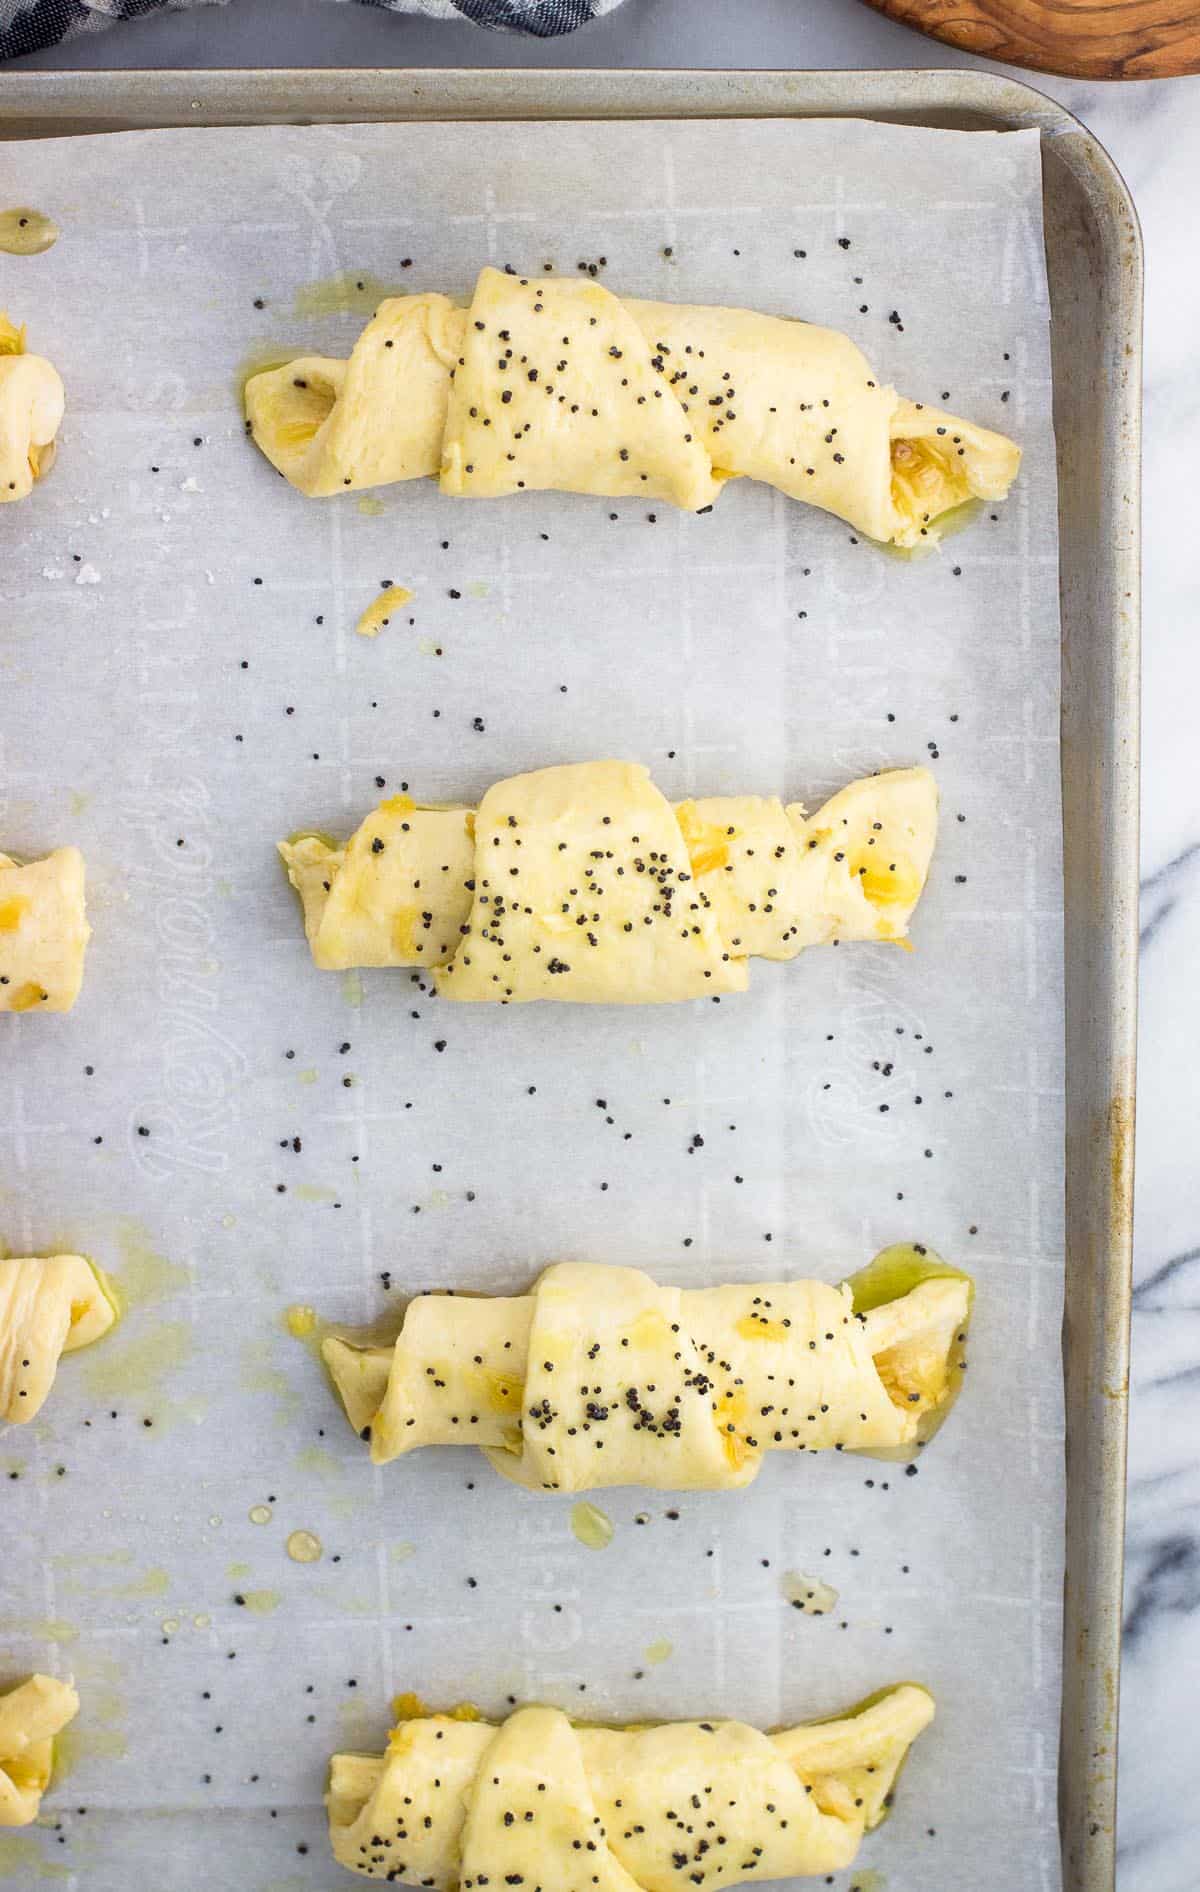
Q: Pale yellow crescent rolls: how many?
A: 8